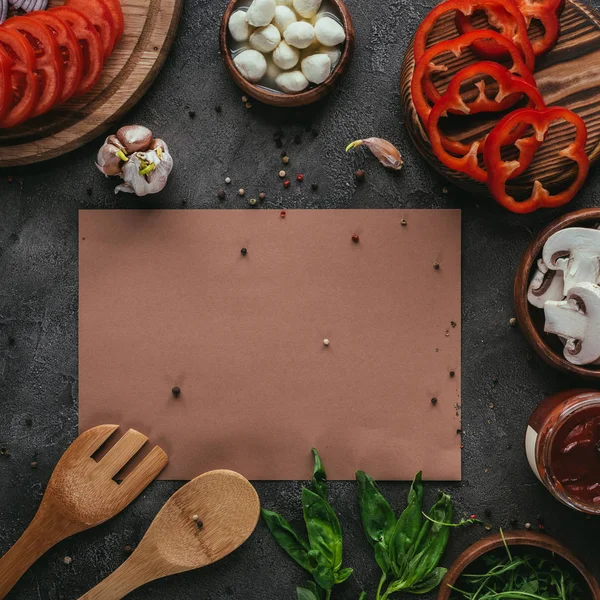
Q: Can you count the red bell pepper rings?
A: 5